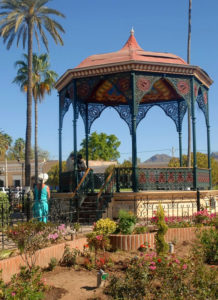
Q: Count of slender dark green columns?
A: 7